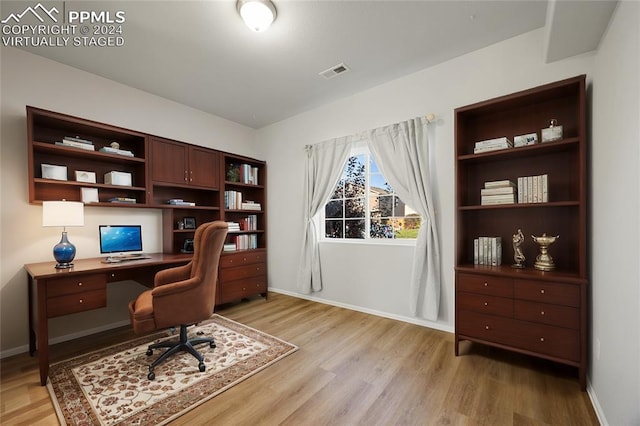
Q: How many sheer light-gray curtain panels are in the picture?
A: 2